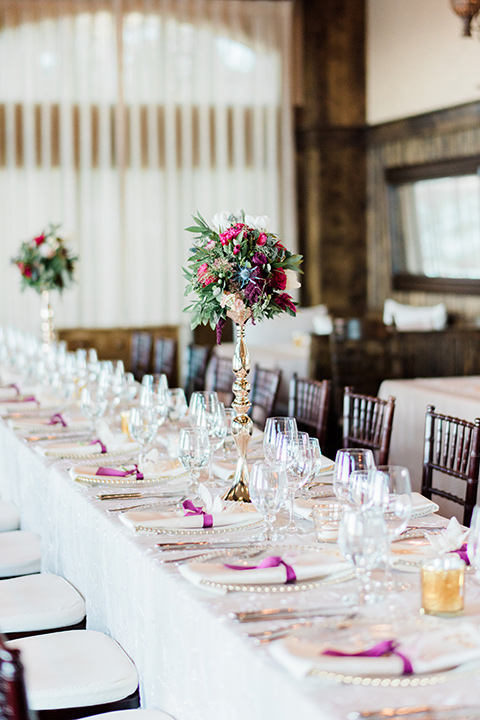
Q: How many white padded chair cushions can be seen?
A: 5